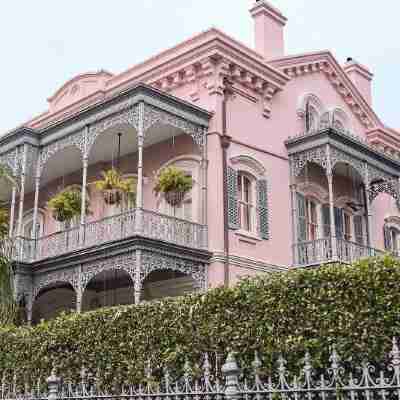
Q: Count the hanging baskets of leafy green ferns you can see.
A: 3